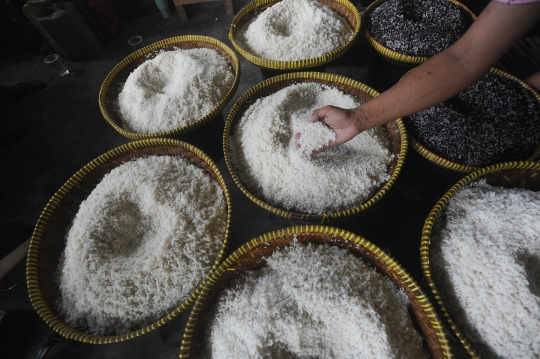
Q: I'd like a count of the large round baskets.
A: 8